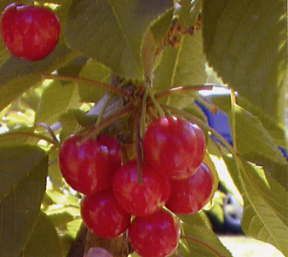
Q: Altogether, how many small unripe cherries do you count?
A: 0